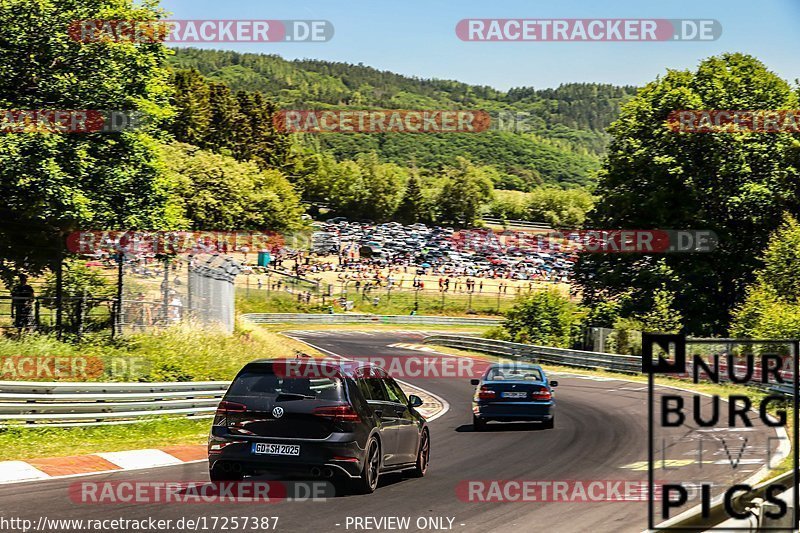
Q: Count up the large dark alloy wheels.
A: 2